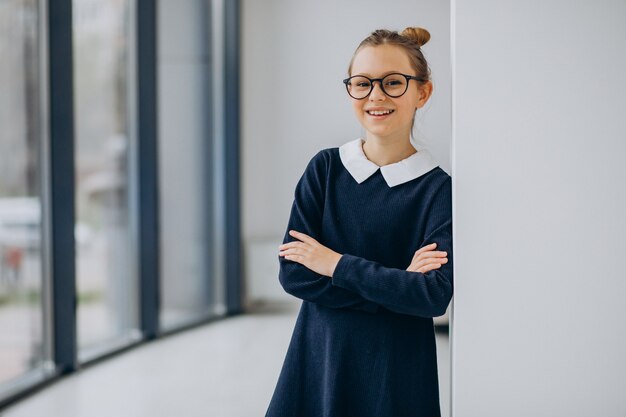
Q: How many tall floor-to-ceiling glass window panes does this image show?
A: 3